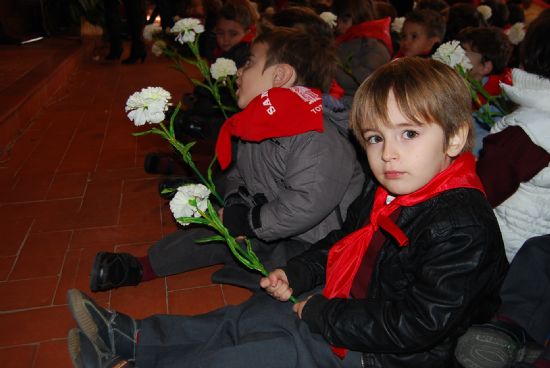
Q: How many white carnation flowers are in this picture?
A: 11